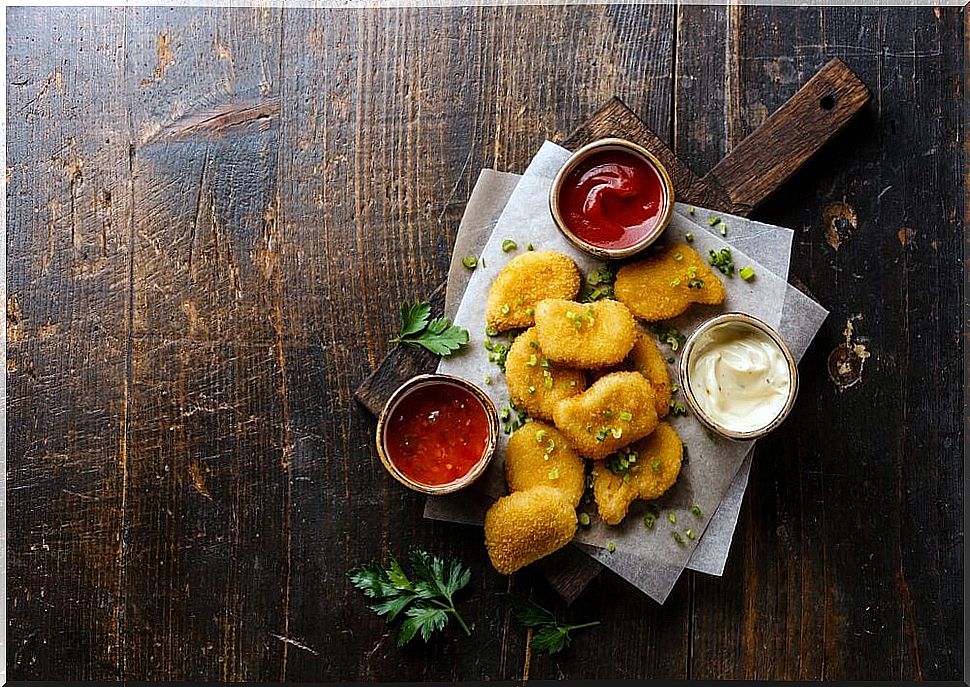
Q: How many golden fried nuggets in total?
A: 9